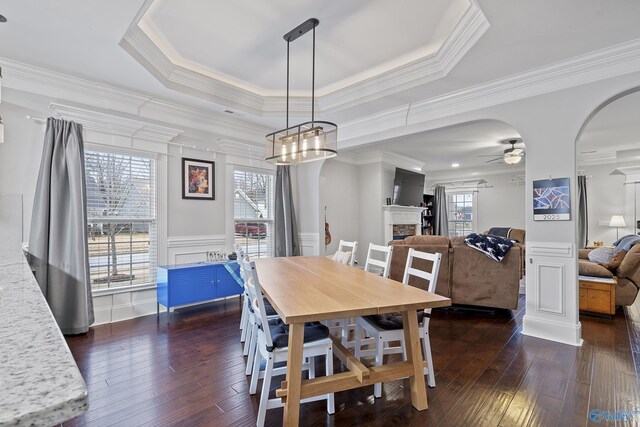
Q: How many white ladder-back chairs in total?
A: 6